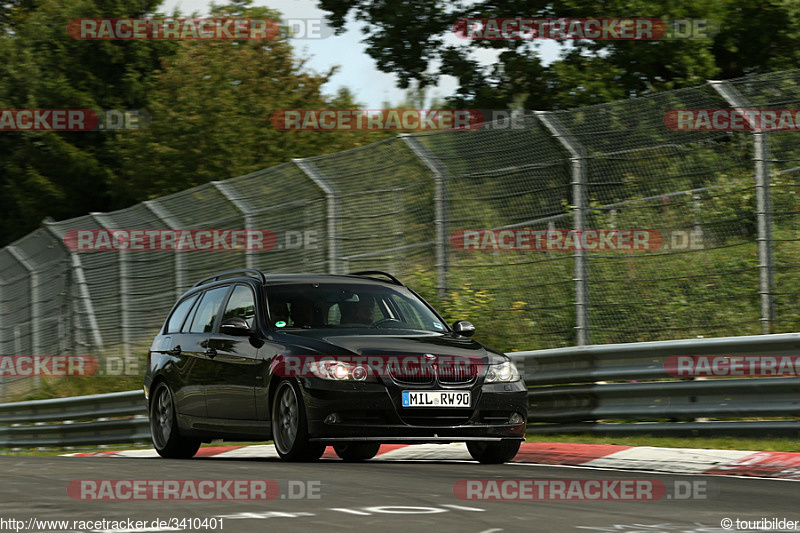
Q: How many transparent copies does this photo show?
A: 12